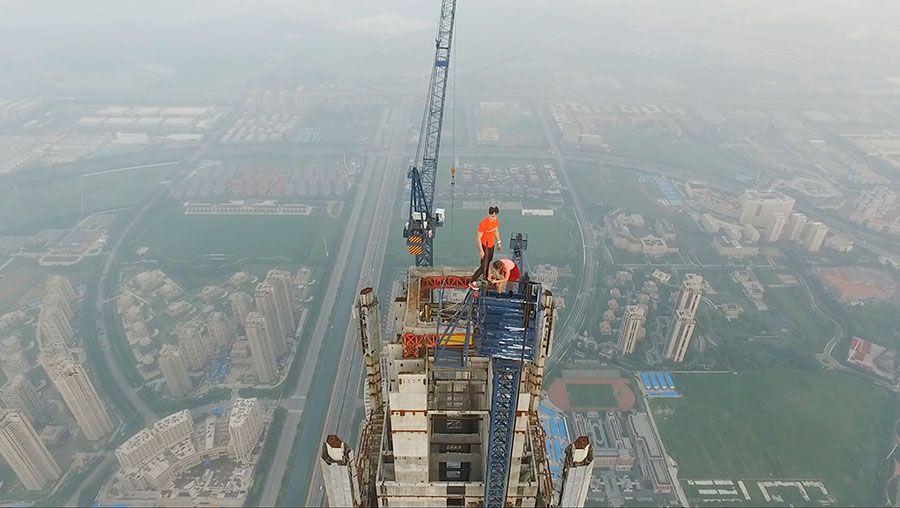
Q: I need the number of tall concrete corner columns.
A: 4